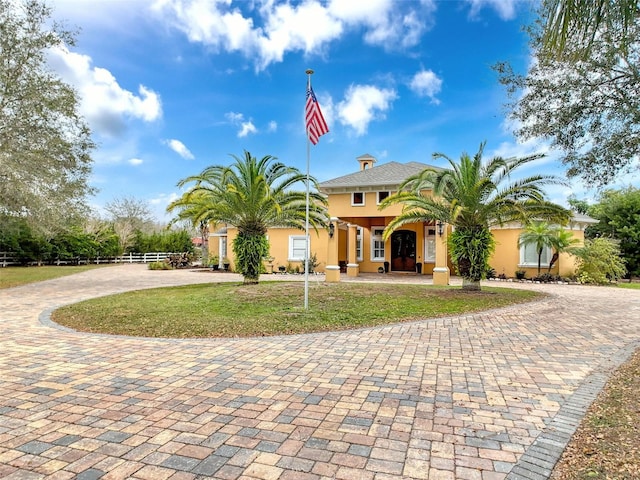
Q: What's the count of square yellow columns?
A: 3